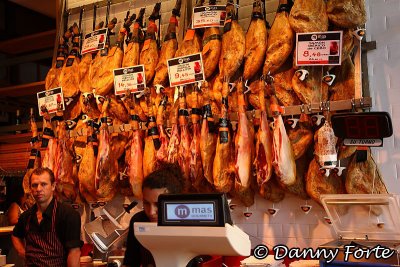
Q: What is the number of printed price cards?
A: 6